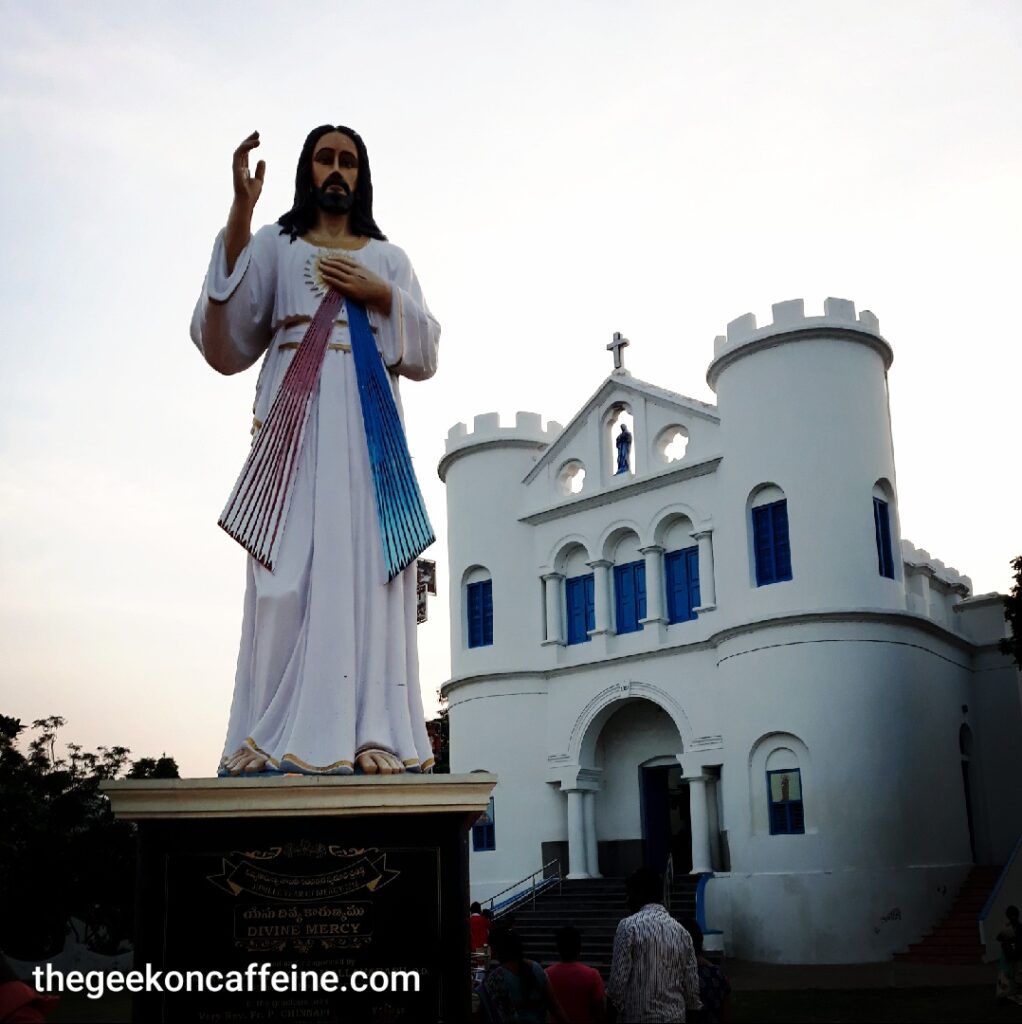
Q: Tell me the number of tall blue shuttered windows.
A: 6